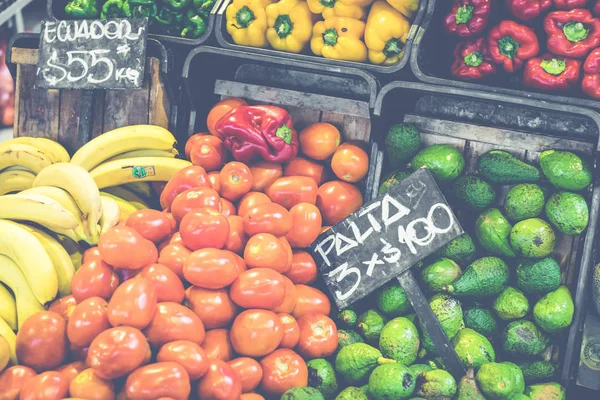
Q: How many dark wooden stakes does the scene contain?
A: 2